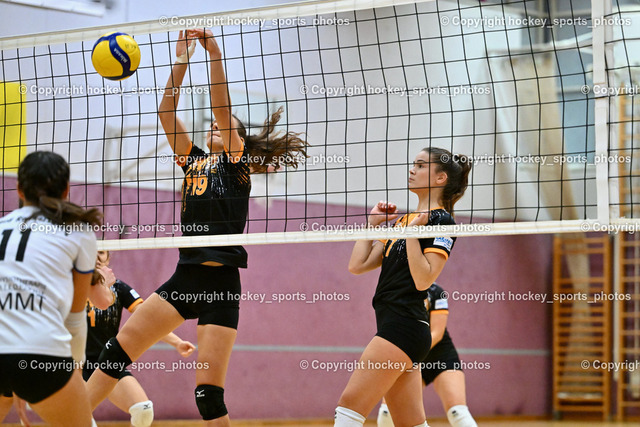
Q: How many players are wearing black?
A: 4